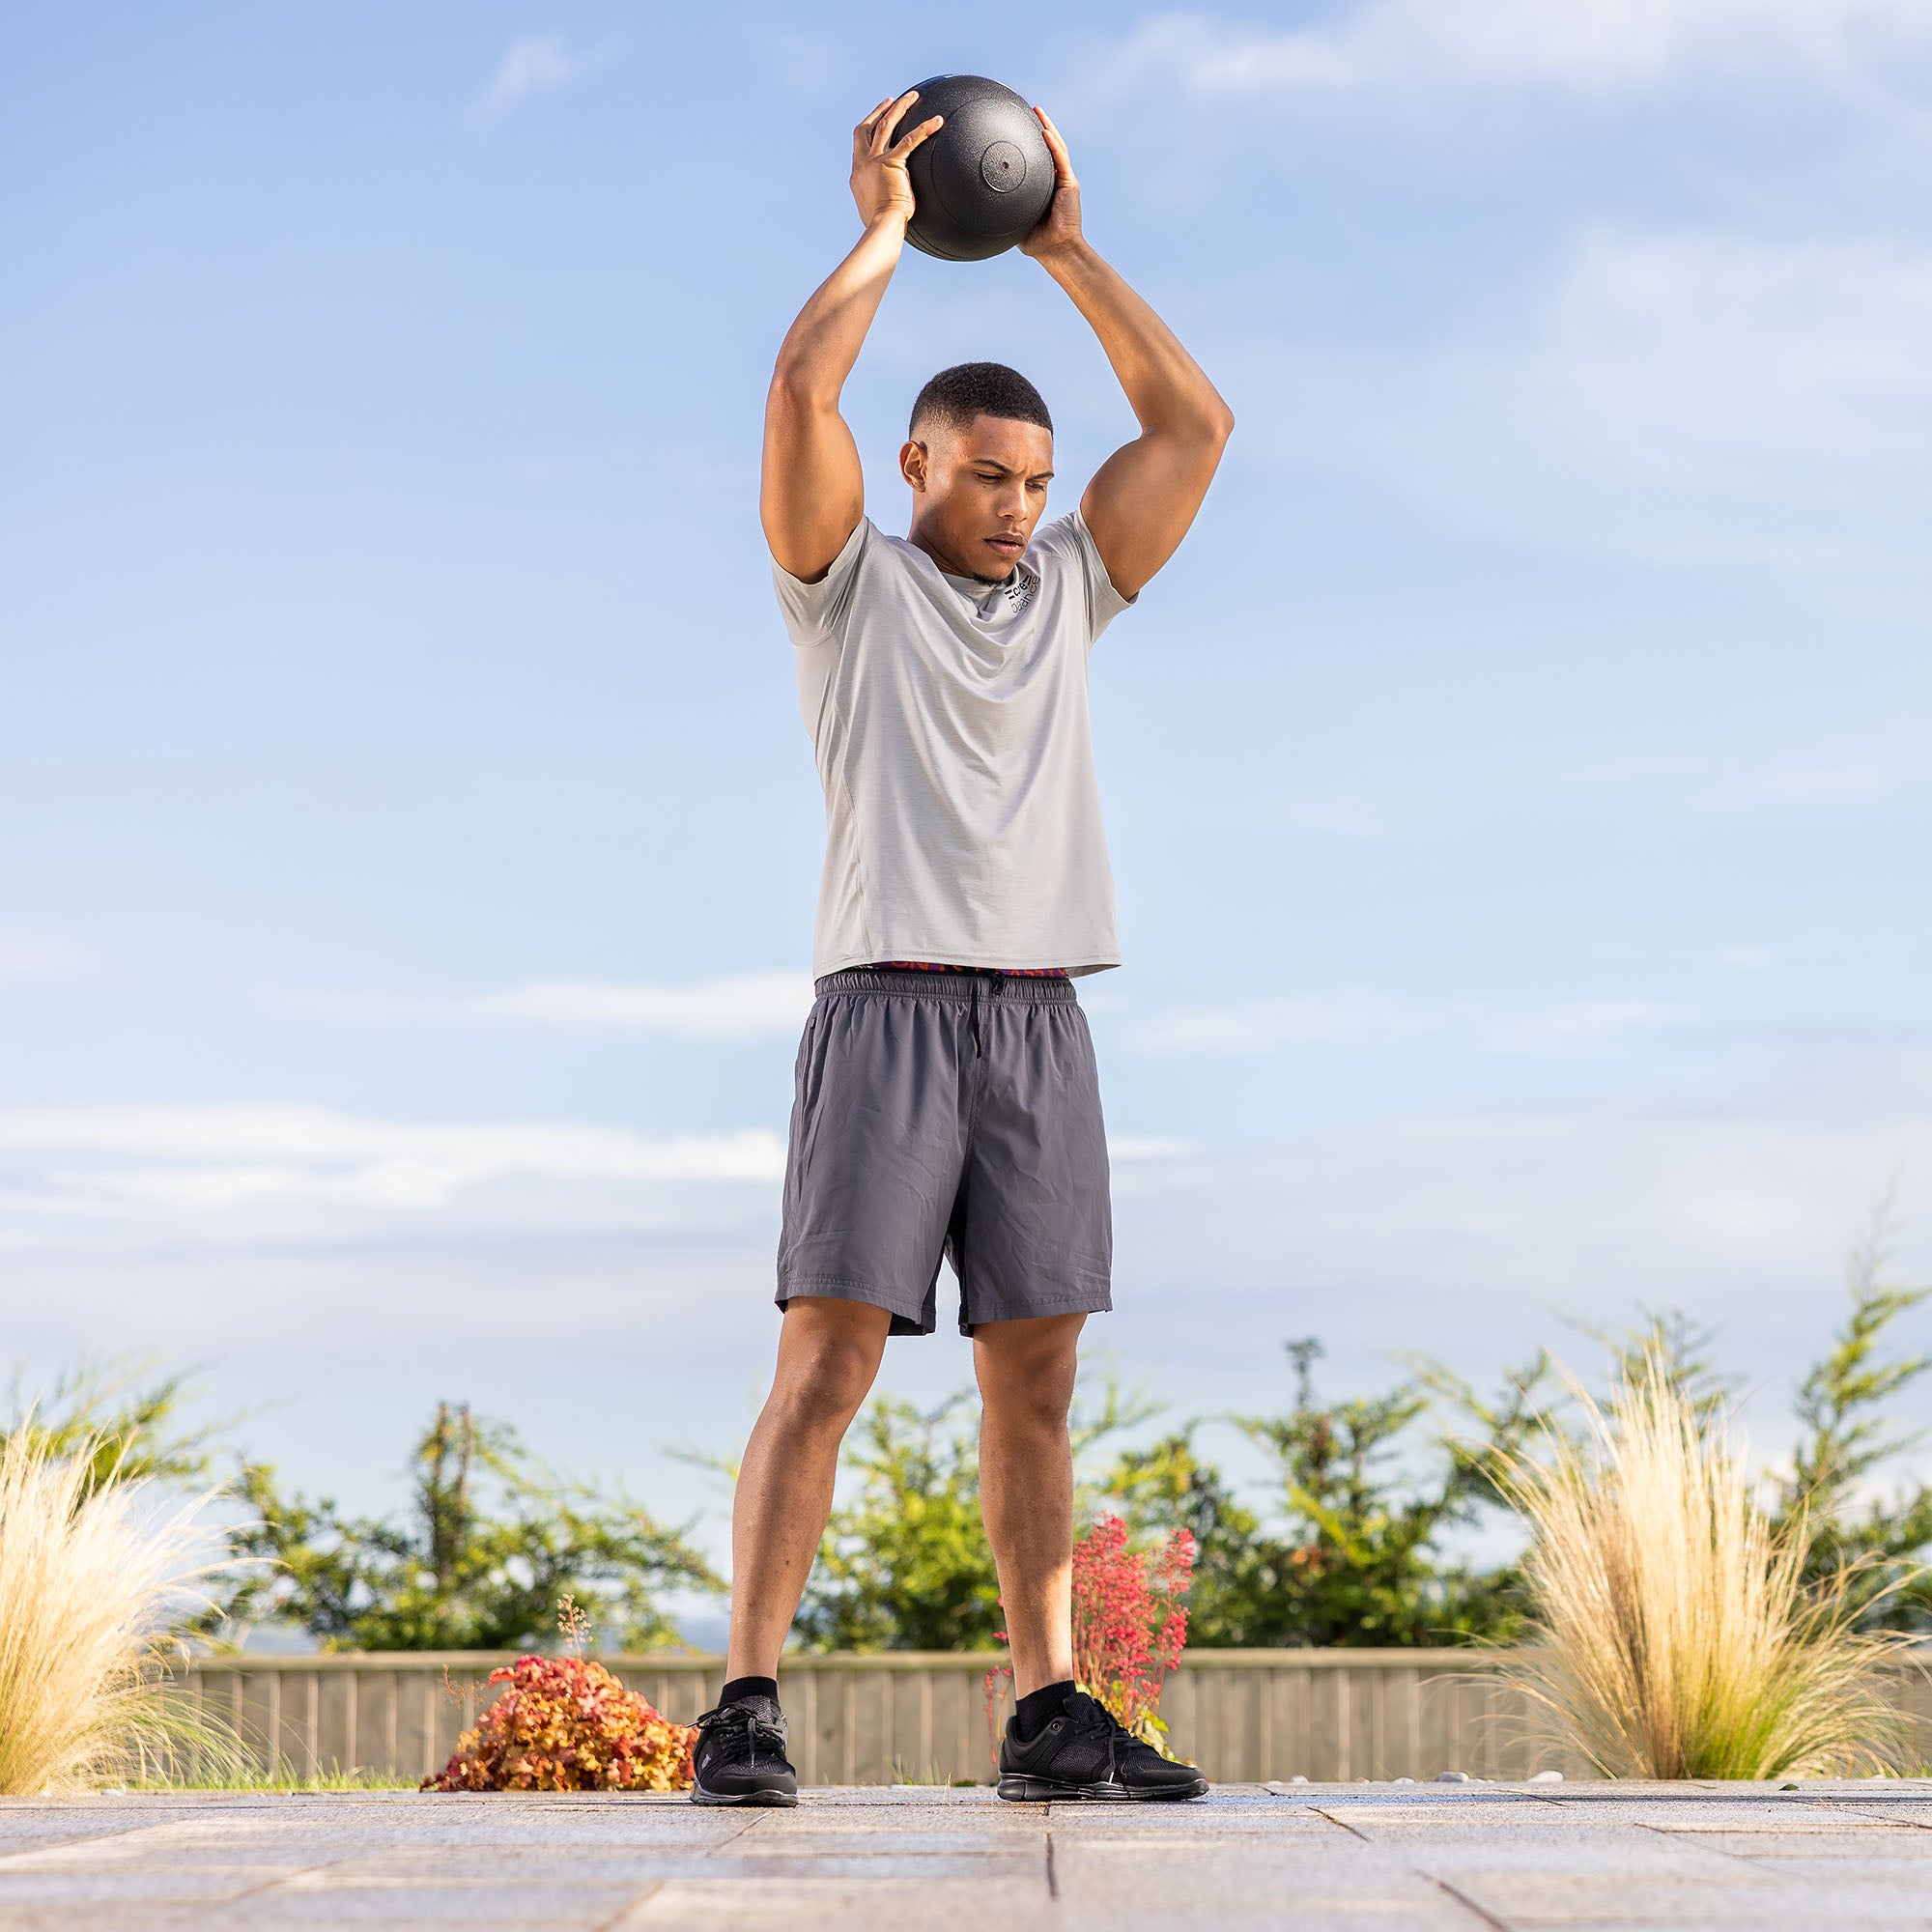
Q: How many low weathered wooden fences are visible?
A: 1